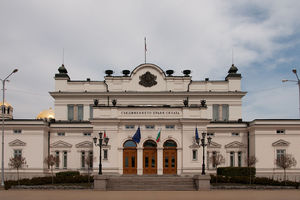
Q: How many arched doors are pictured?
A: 3